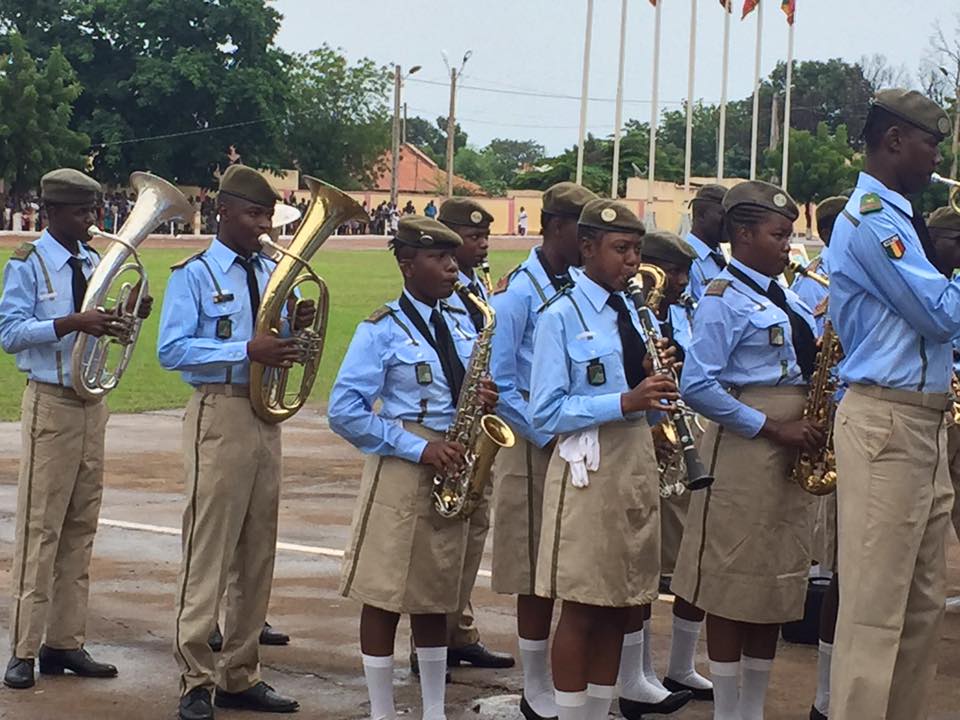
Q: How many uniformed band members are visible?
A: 12